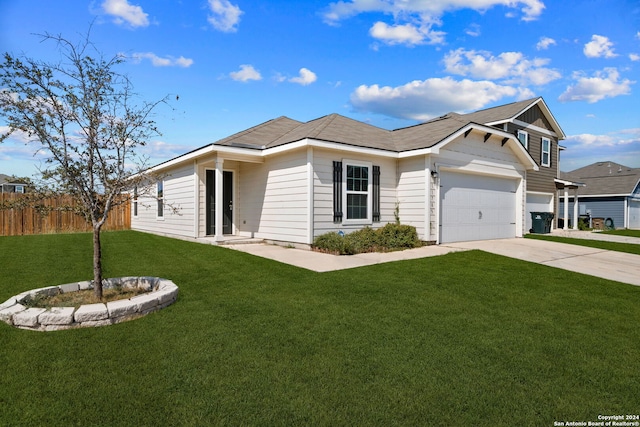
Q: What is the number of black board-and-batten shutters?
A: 2